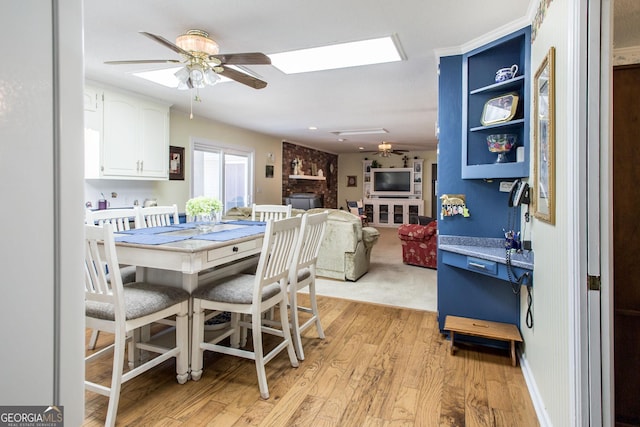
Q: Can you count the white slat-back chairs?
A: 6